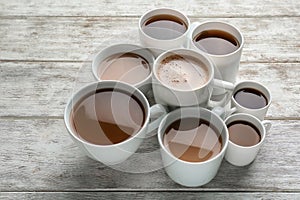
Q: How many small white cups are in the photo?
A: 2